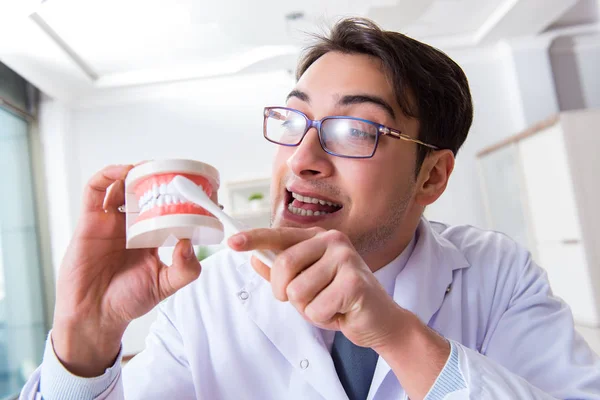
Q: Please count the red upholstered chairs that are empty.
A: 0